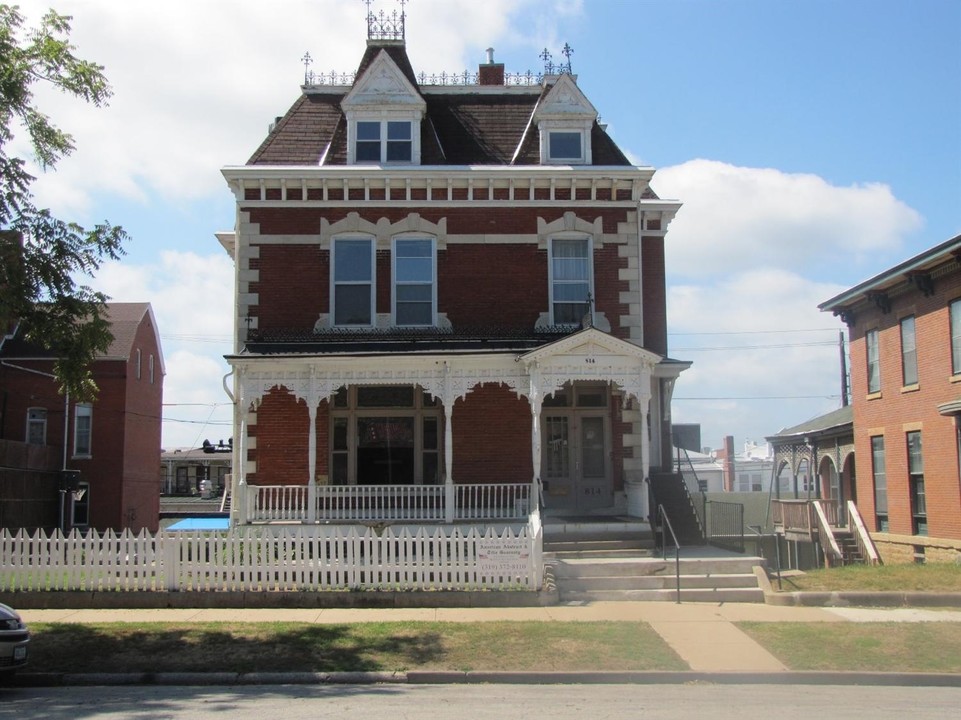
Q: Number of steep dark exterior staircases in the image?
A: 1